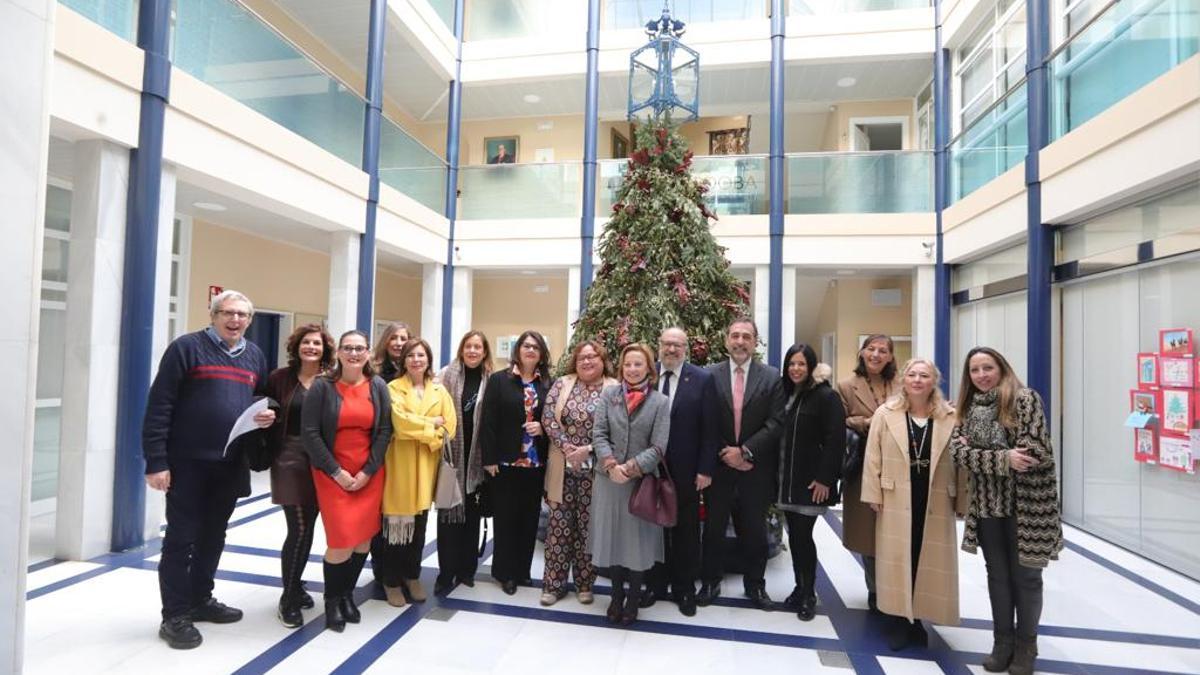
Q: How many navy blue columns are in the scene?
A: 7